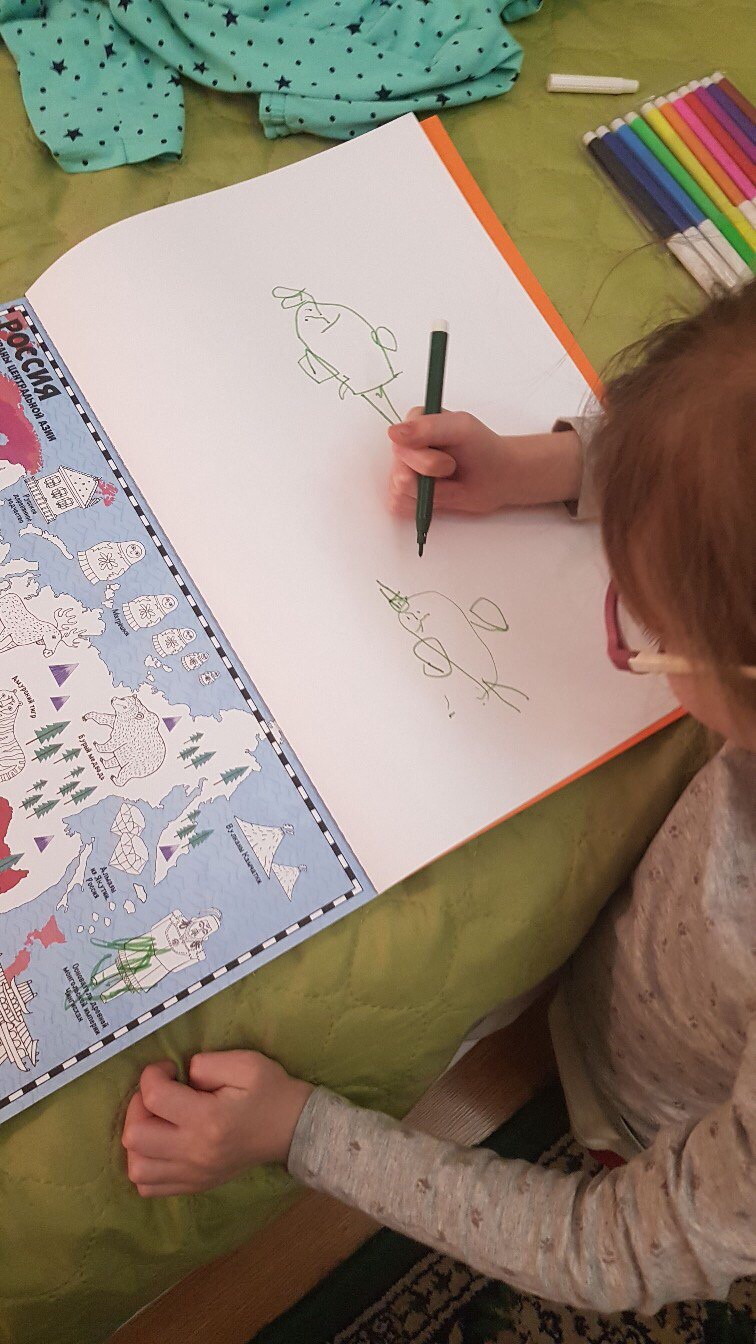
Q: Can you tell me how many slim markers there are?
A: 12